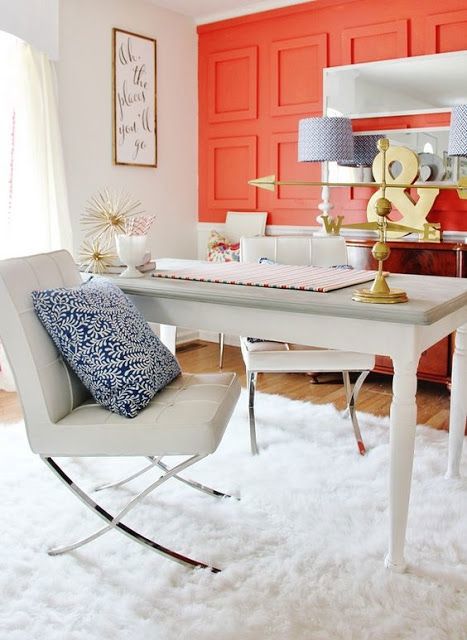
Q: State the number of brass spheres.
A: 2